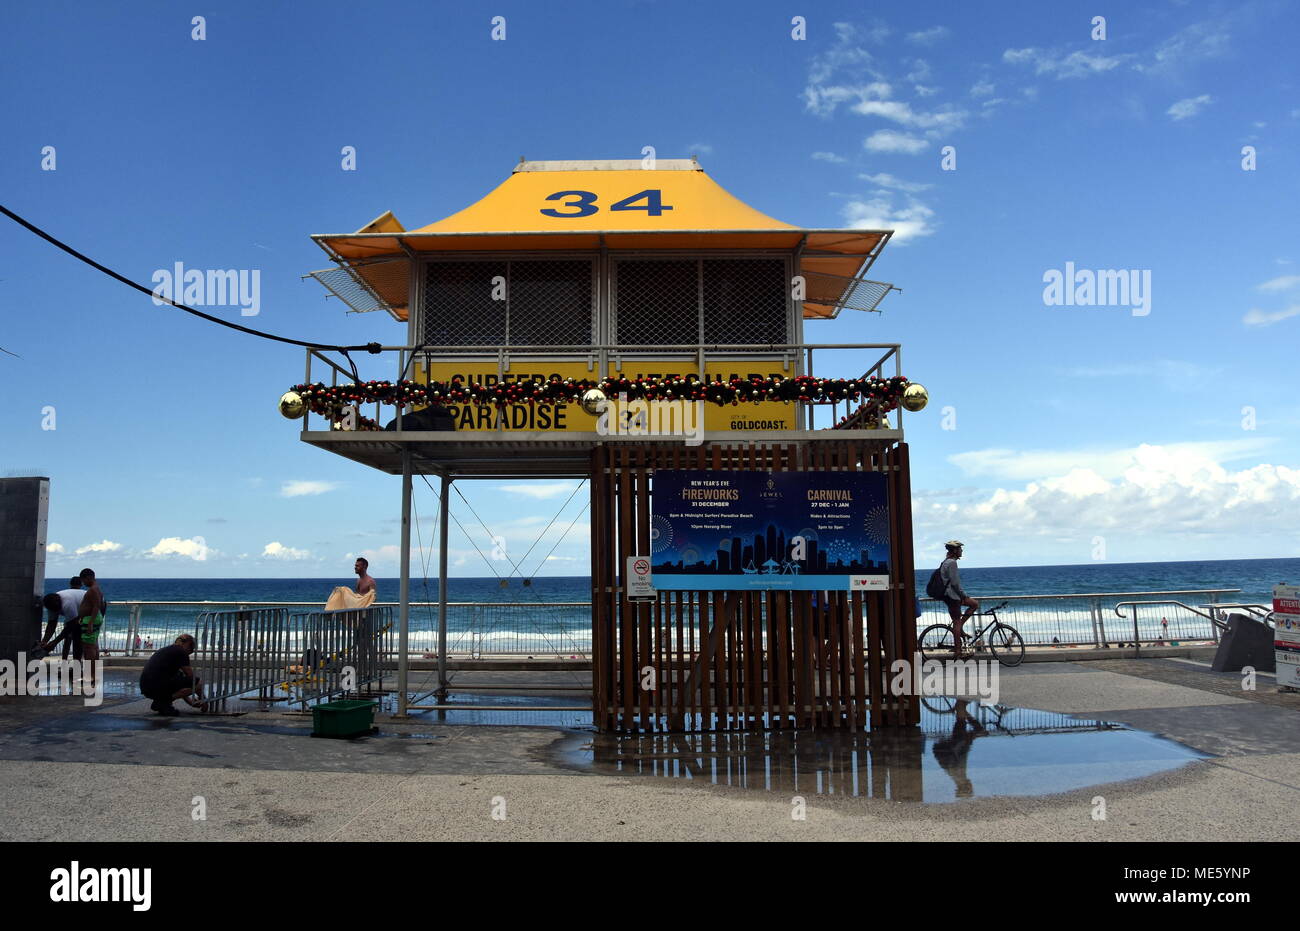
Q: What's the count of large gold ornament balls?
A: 3